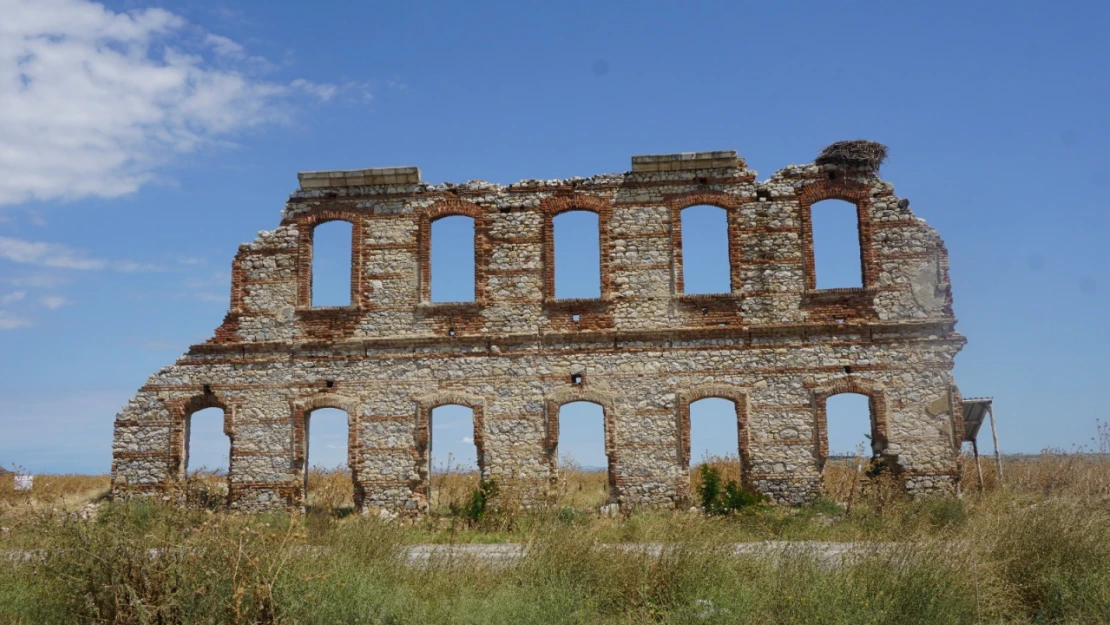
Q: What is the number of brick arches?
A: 11